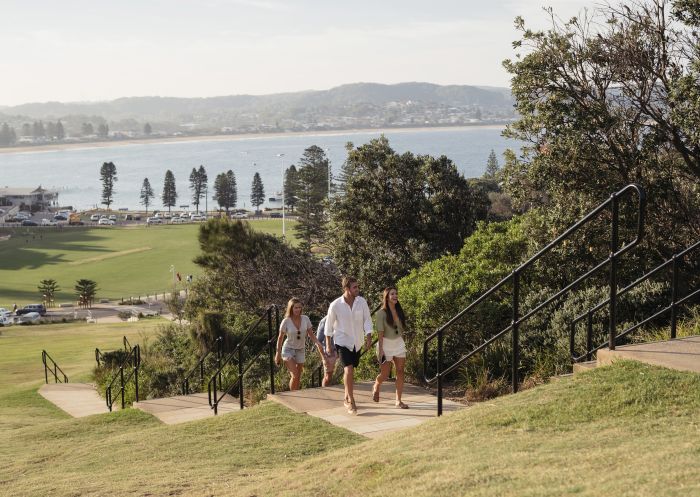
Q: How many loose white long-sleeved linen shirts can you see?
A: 1